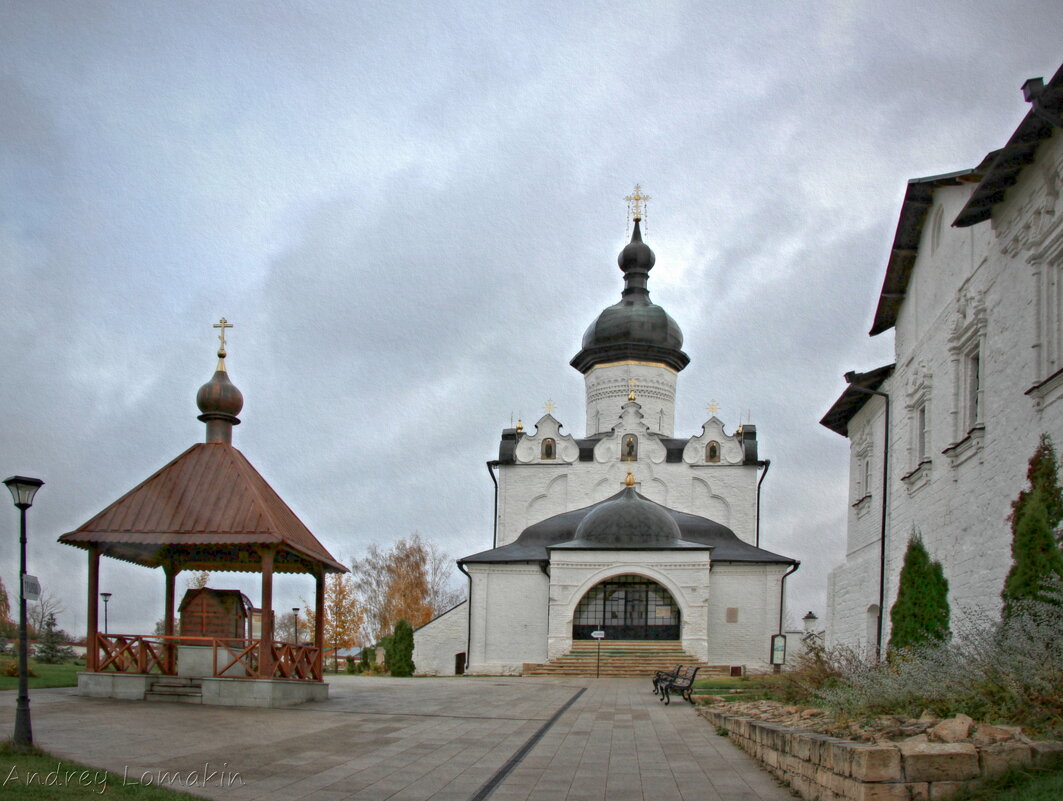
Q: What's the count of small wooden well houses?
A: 1